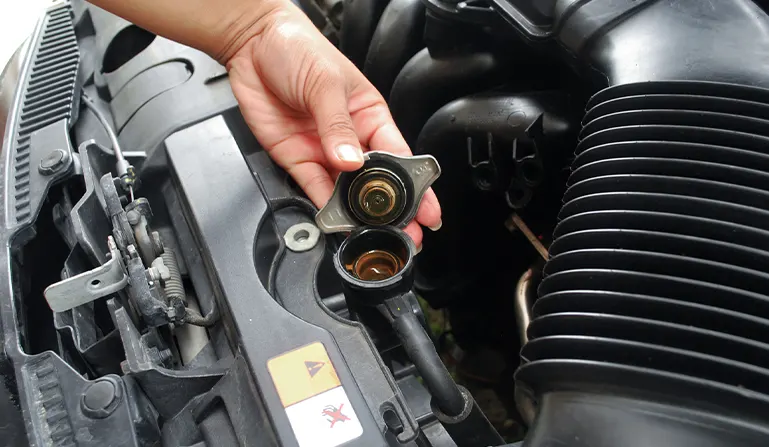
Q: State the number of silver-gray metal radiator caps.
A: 1